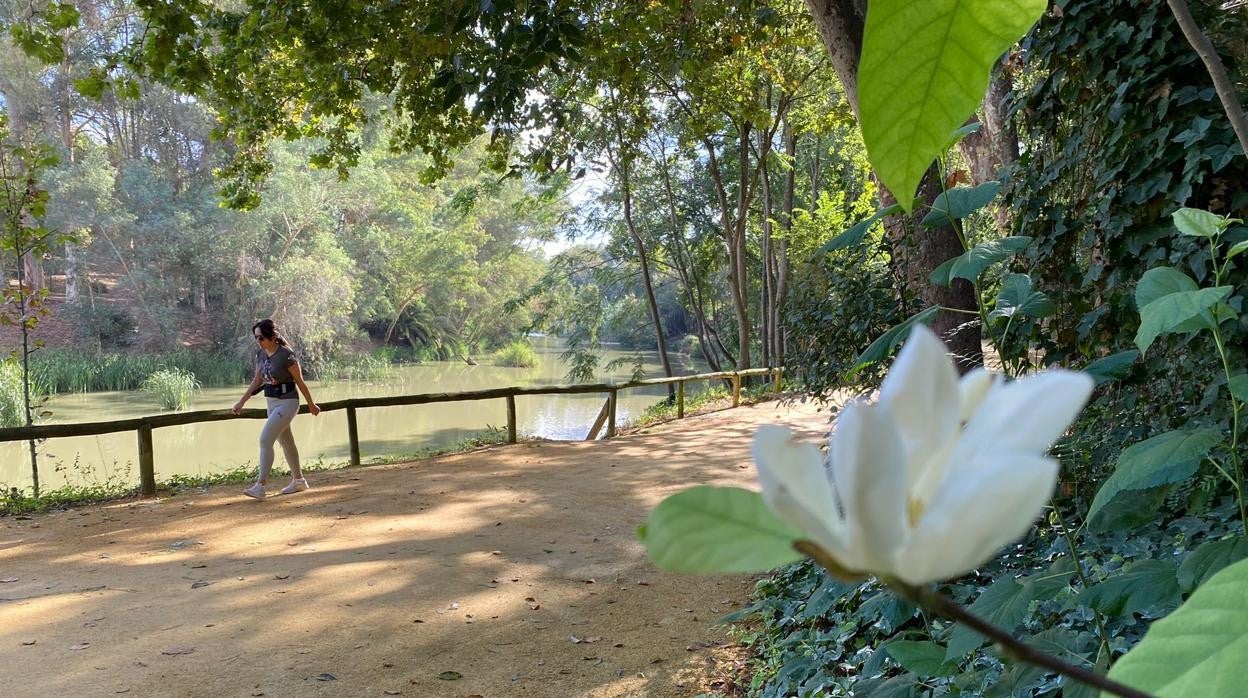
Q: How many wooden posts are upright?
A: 7